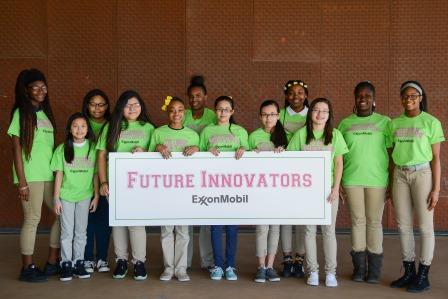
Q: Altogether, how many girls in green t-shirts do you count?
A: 12